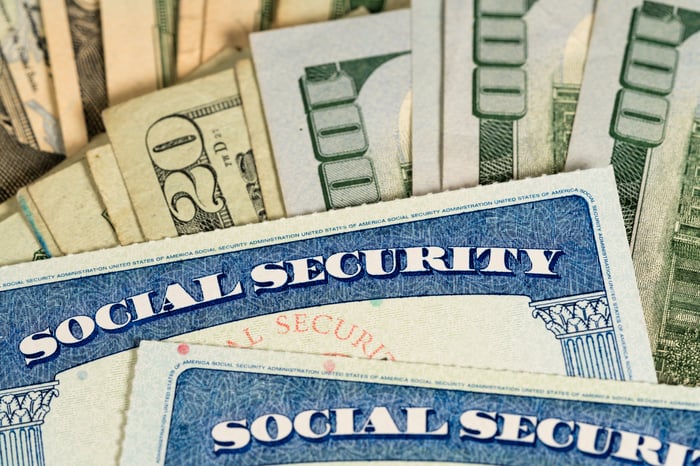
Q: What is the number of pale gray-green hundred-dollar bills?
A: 3